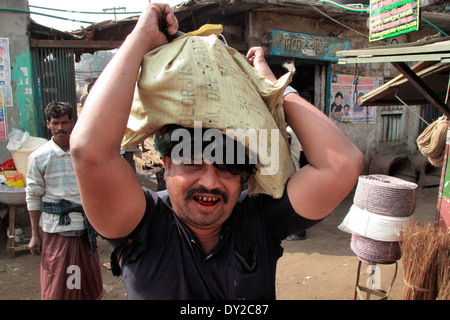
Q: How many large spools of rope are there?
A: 3